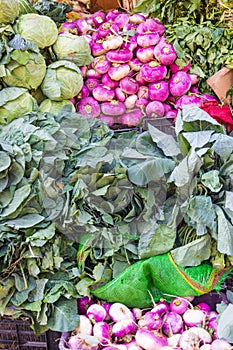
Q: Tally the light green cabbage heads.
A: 7